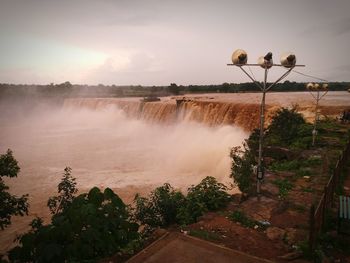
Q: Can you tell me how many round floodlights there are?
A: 6